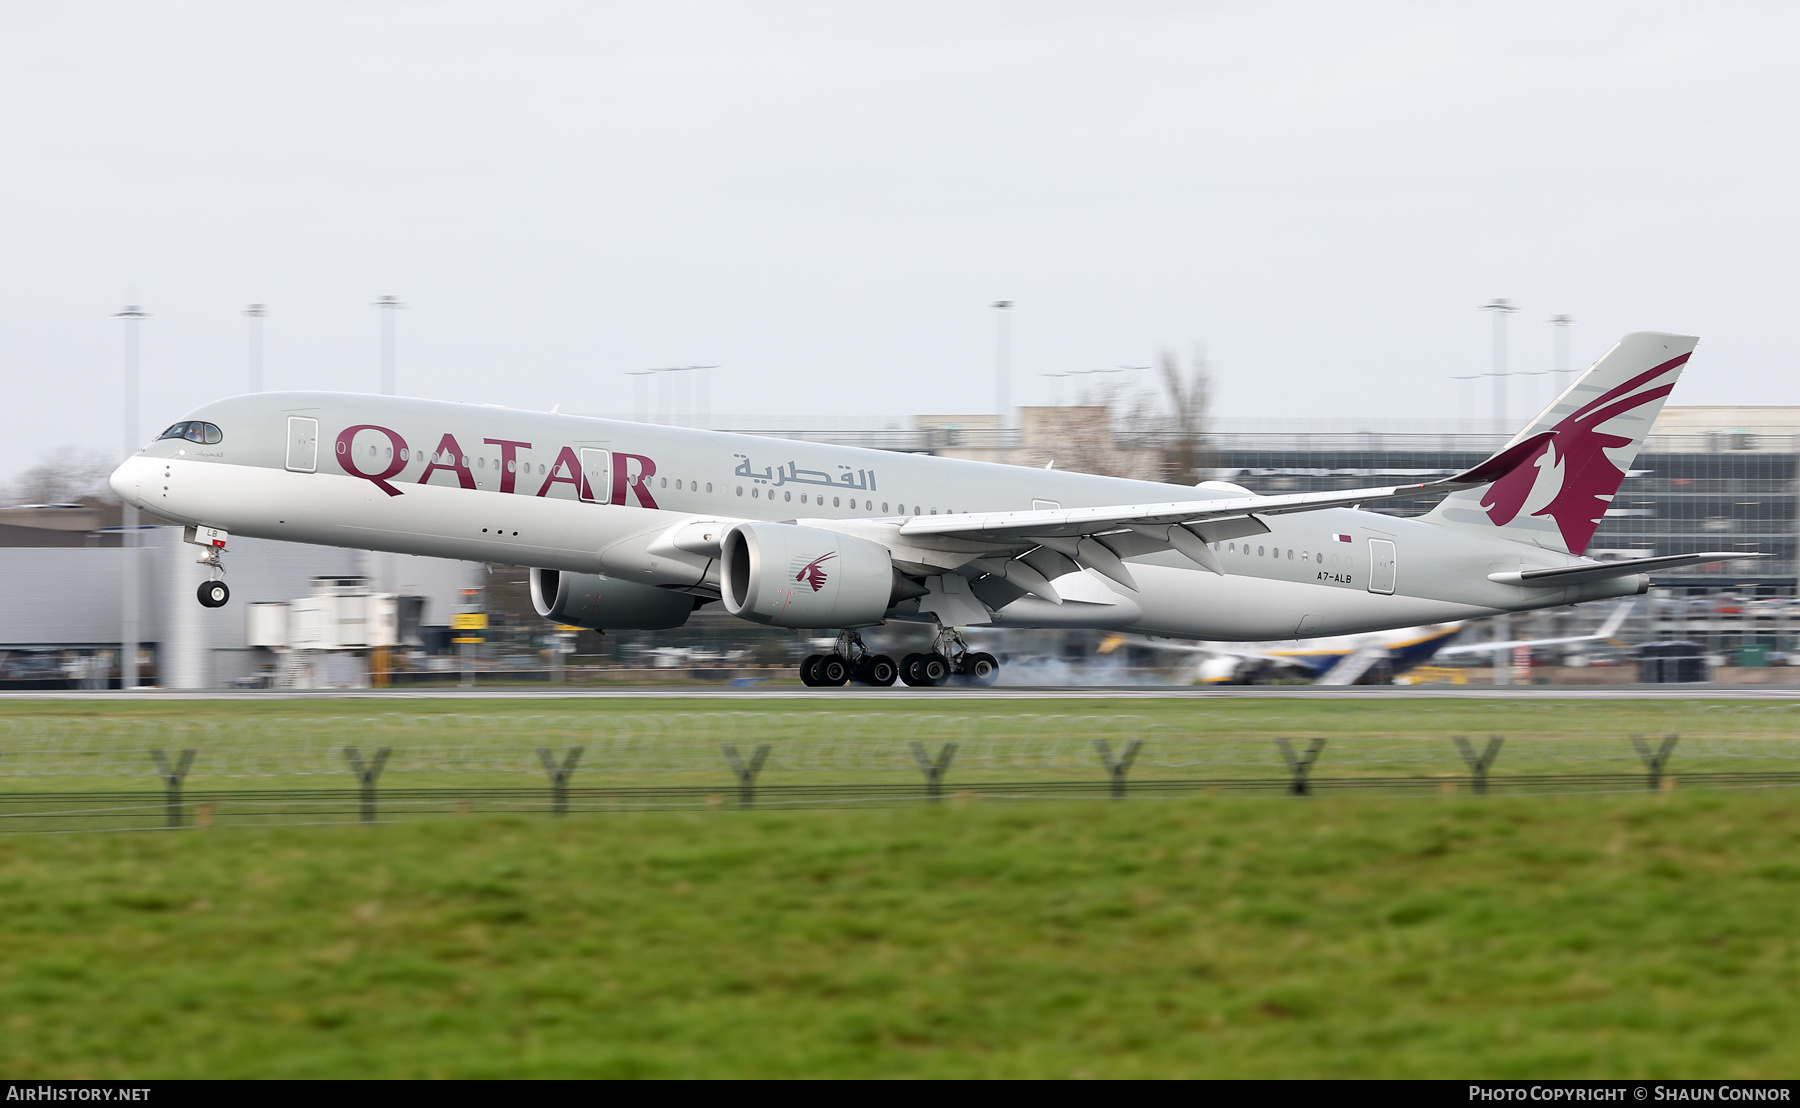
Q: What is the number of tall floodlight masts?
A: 6